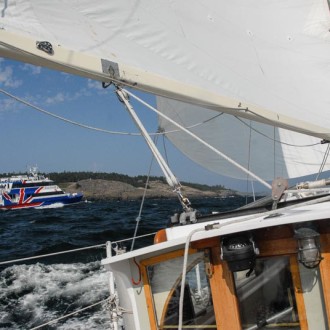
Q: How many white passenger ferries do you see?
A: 1